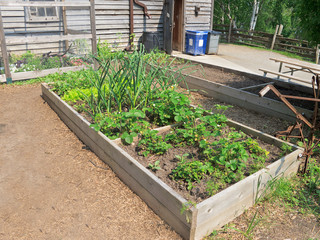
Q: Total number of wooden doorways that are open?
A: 1